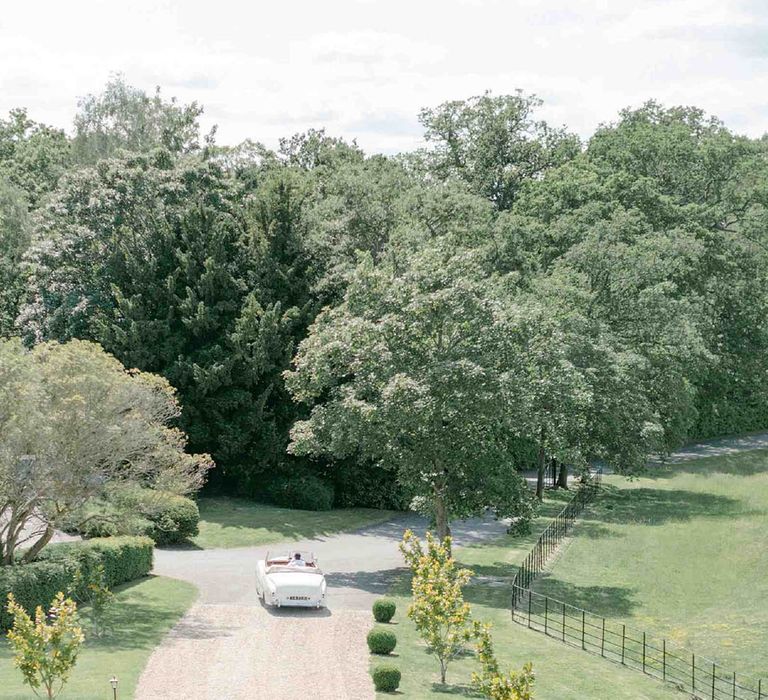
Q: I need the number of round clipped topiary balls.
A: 3